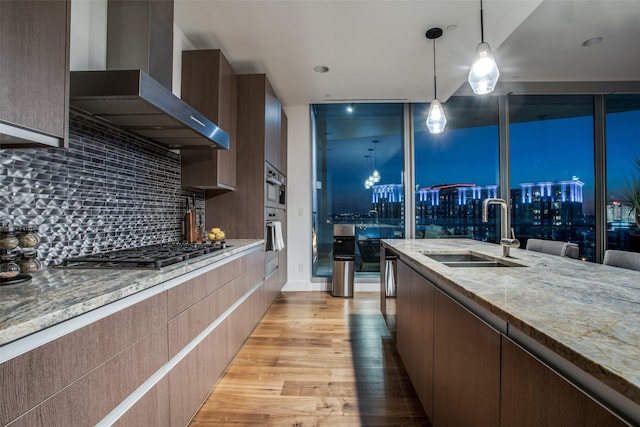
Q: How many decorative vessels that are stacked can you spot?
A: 4